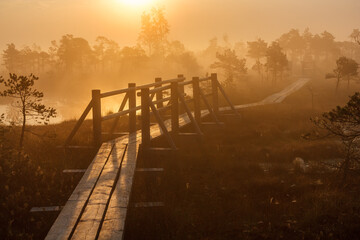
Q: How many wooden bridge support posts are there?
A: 8